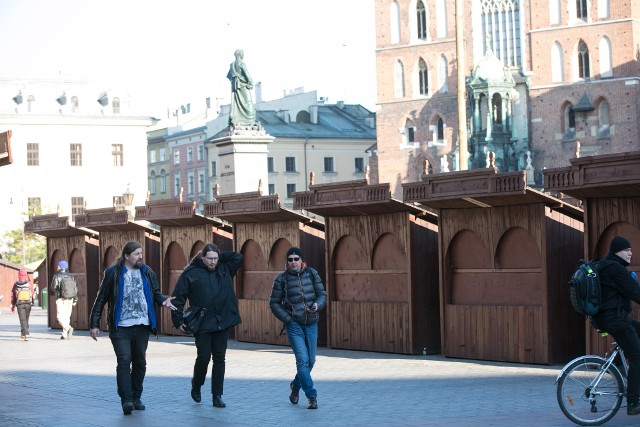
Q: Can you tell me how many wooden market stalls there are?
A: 7